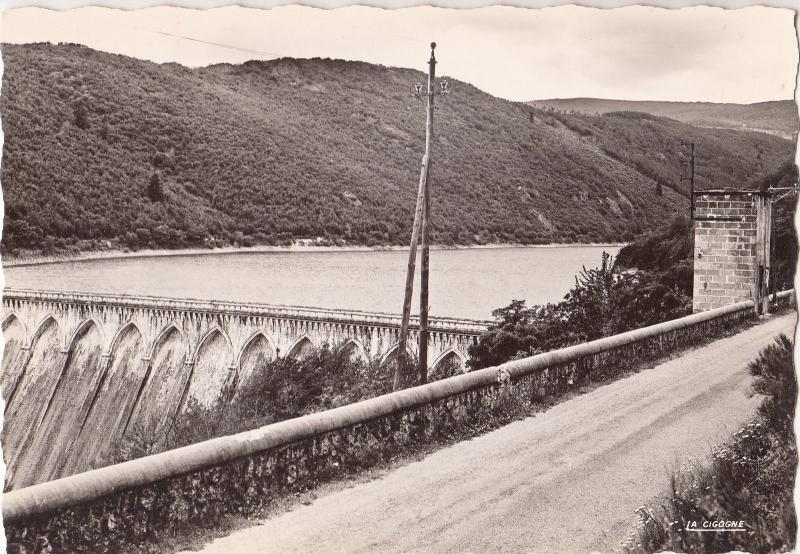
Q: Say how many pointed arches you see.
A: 11